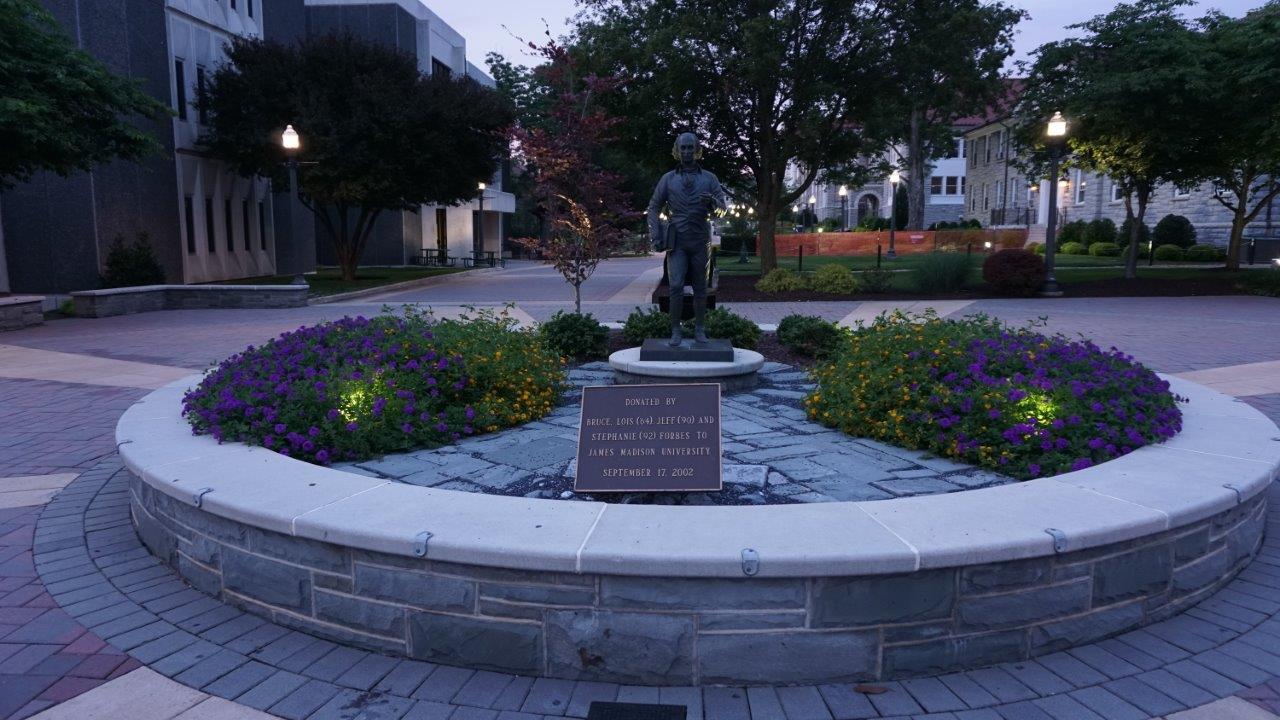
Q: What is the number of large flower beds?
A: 2